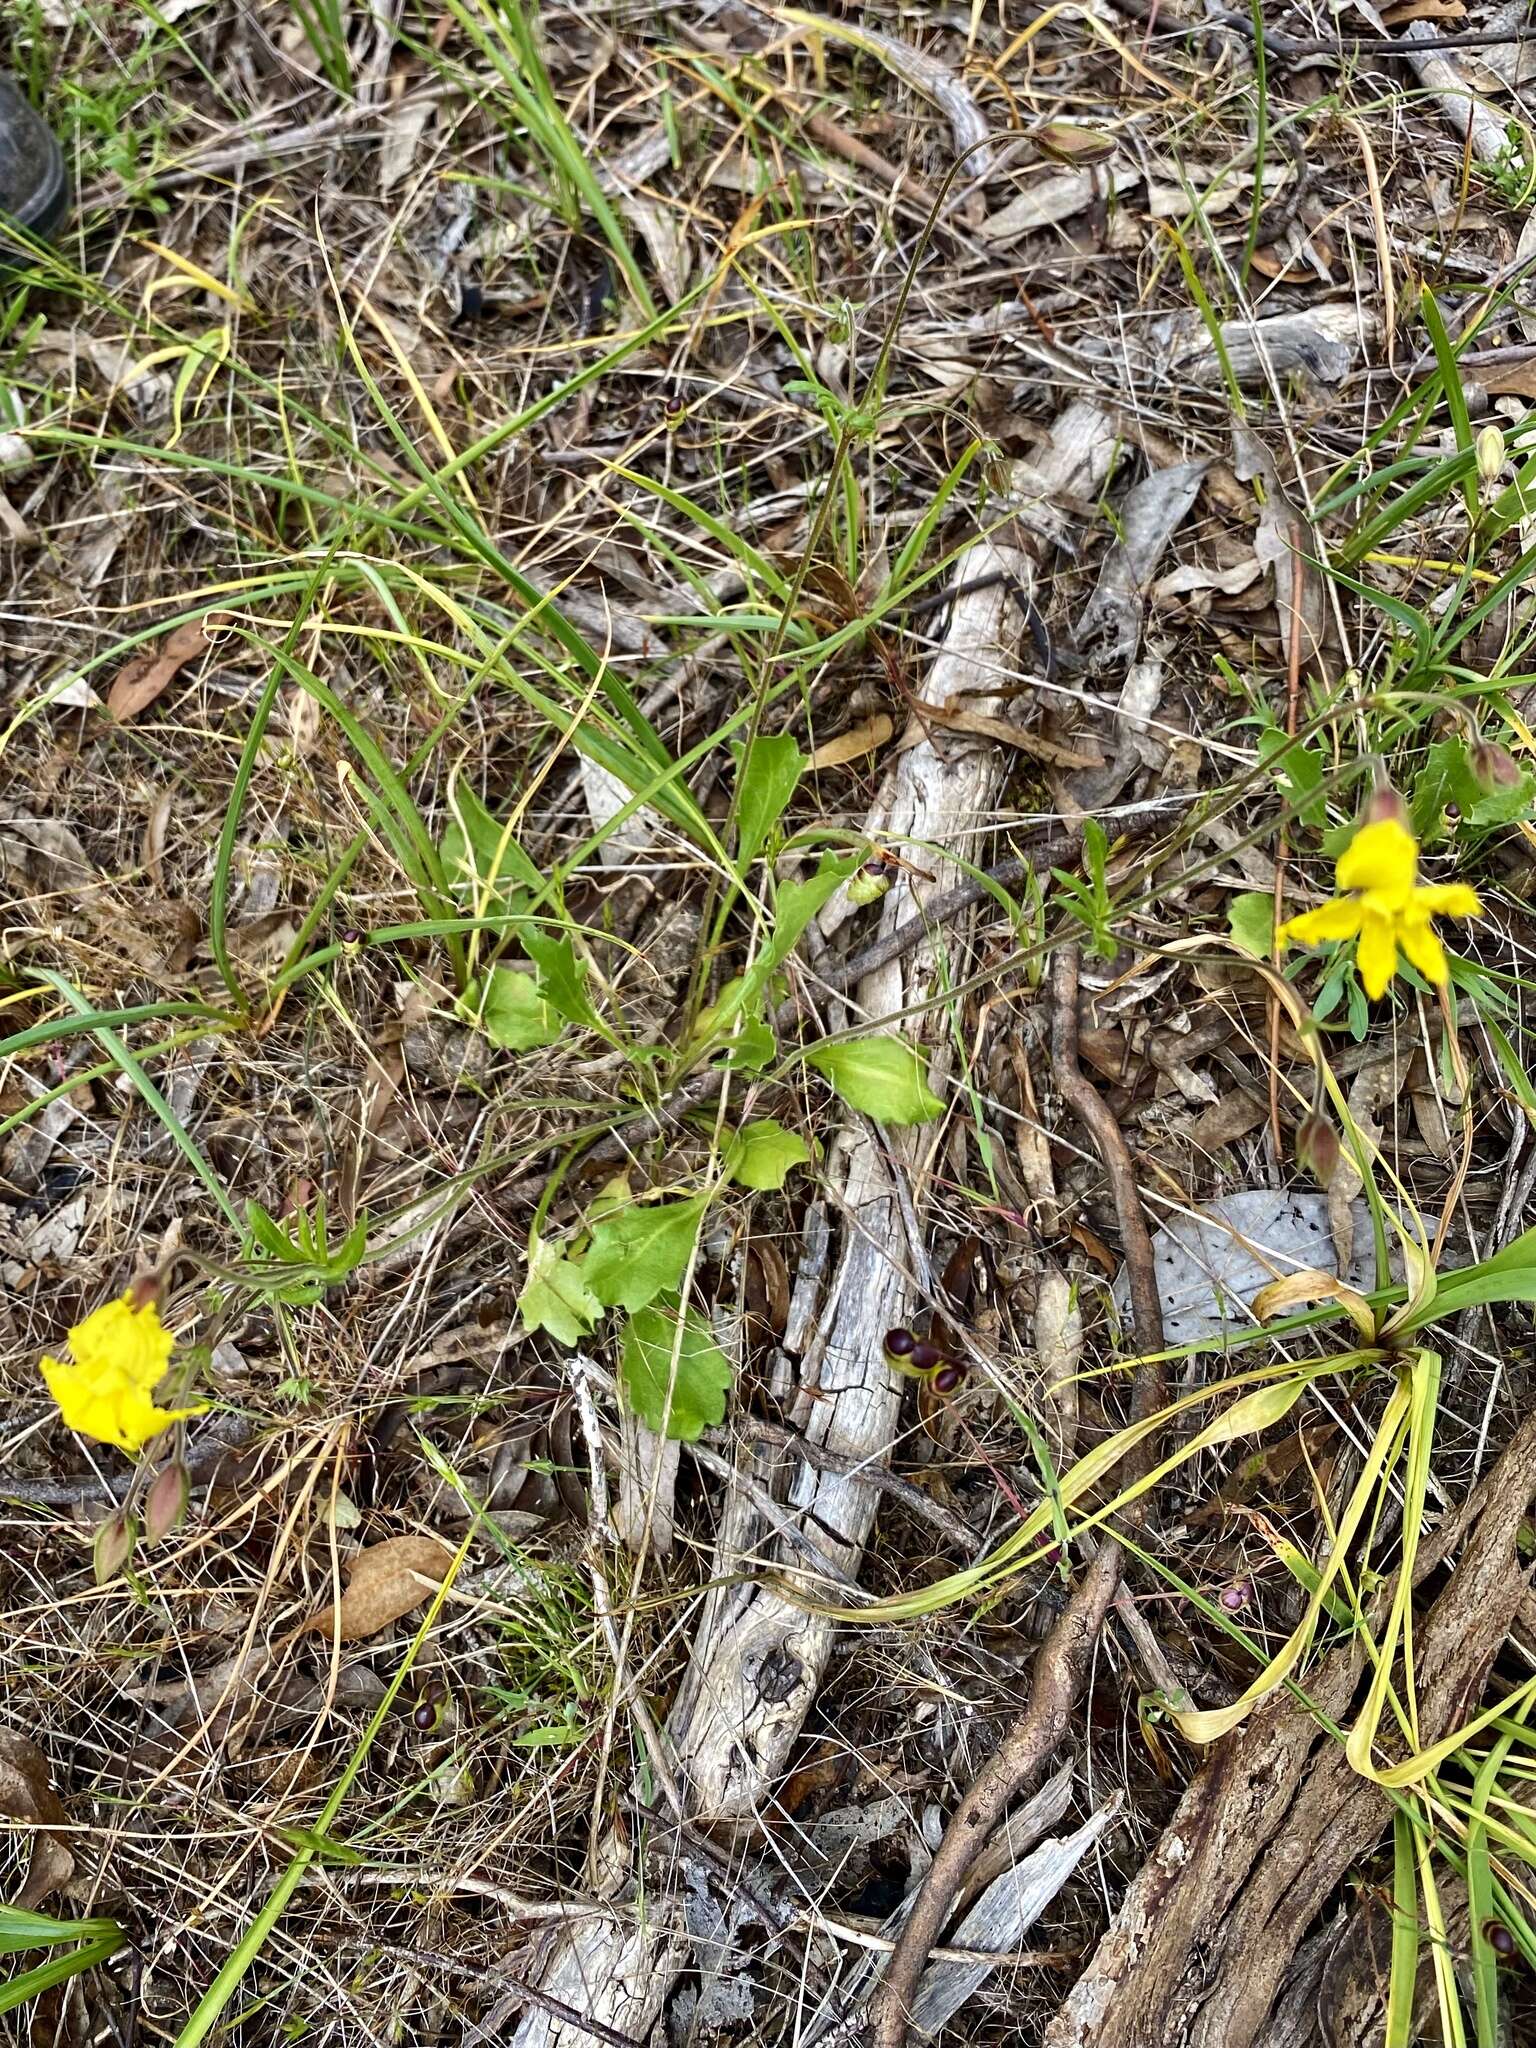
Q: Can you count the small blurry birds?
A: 0